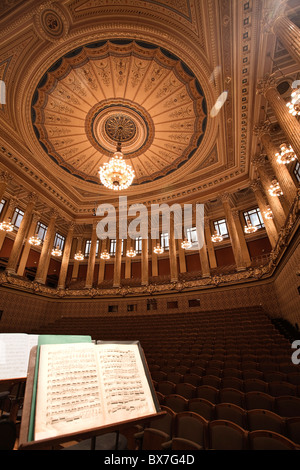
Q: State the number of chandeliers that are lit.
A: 15